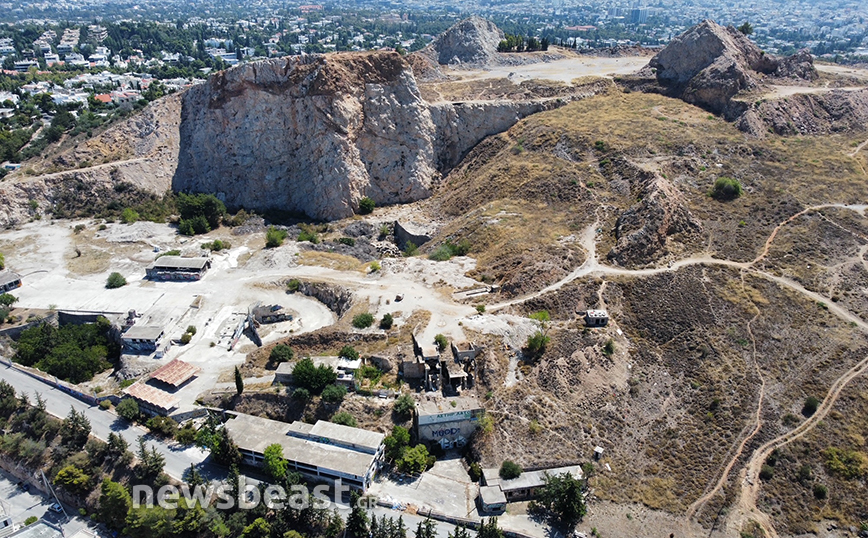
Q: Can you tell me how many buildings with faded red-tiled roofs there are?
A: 2